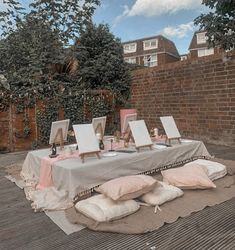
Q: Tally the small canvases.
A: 6